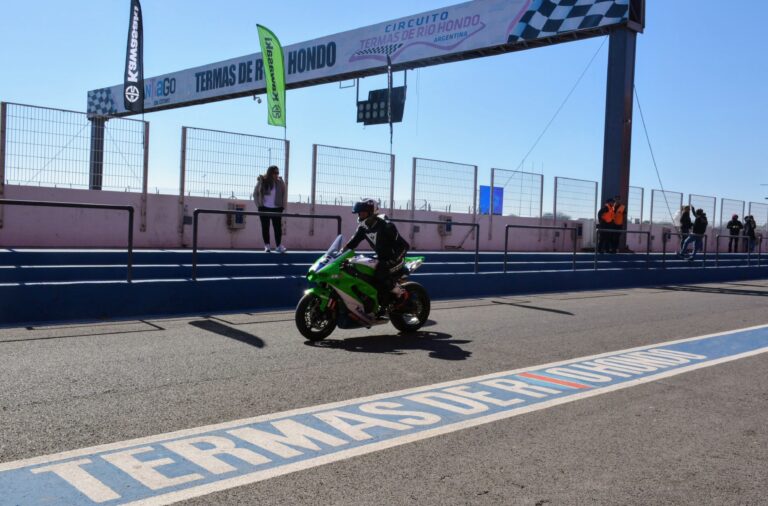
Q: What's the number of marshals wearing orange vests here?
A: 2